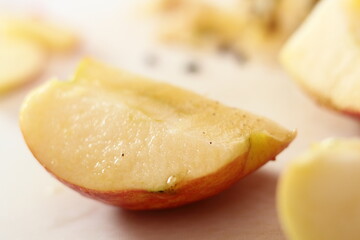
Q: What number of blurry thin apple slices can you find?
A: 2